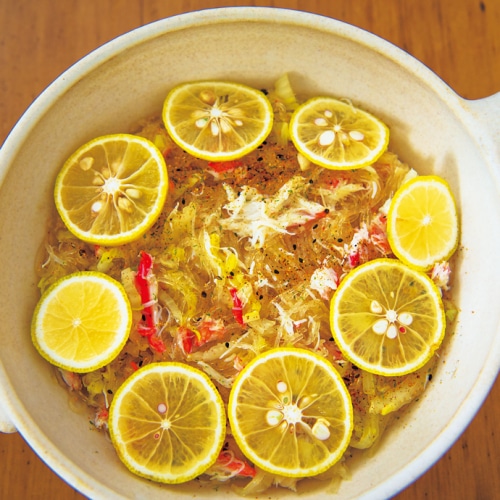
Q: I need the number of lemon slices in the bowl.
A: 8